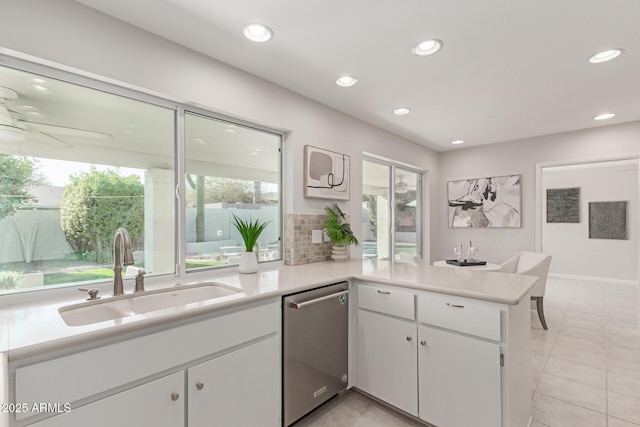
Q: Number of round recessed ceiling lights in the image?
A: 7